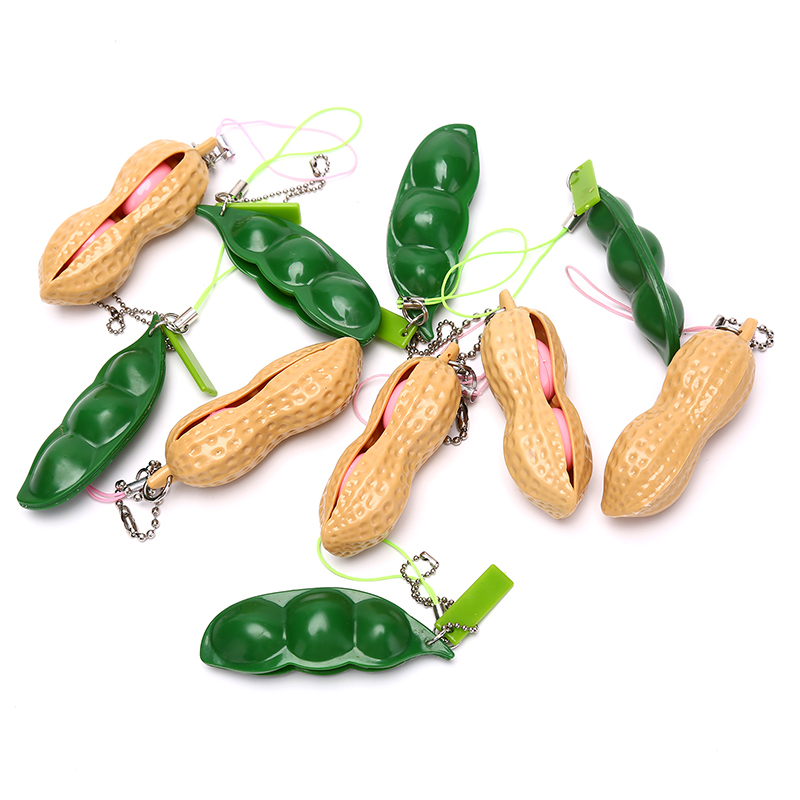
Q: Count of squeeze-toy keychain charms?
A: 10